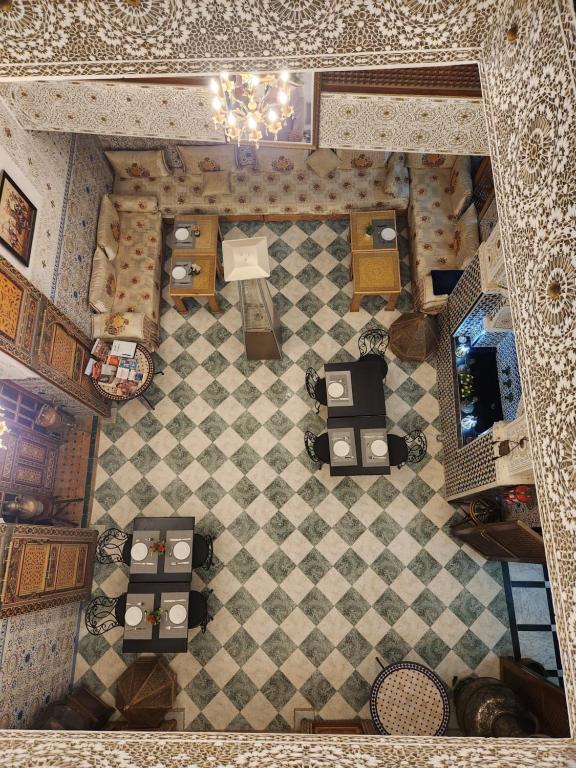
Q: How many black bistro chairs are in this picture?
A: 8